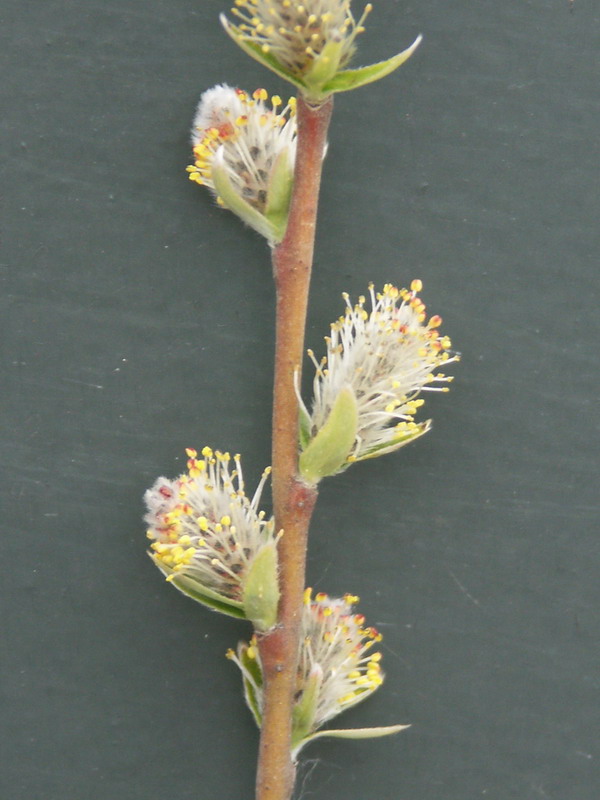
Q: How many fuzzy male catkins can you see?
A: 5